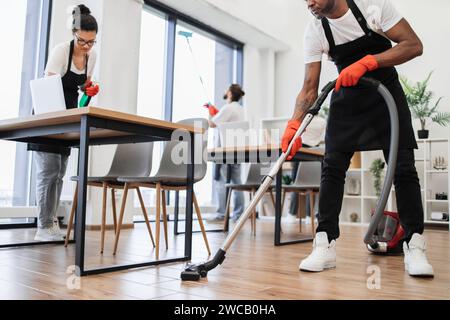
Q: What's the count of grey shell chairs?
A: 4